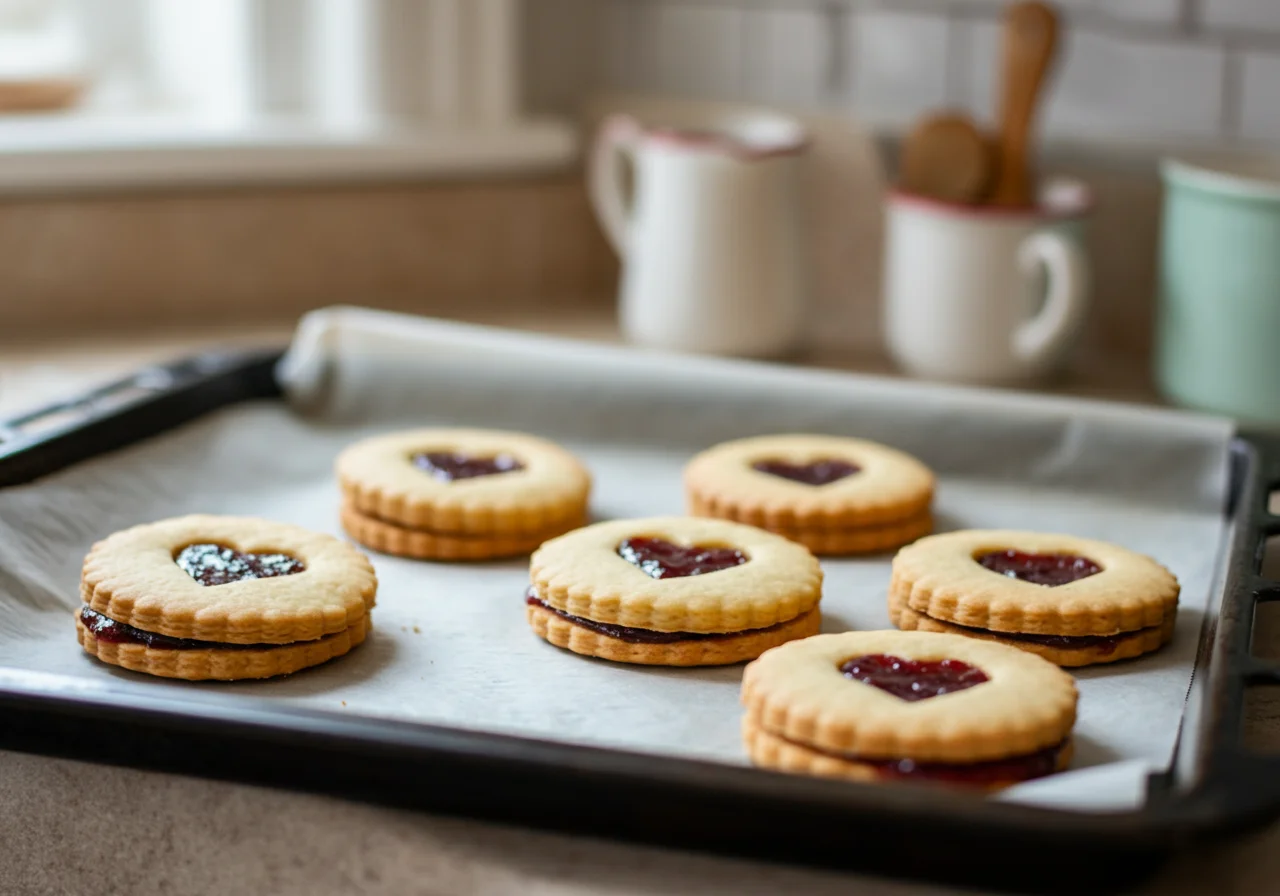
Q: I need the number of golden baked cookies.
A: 6